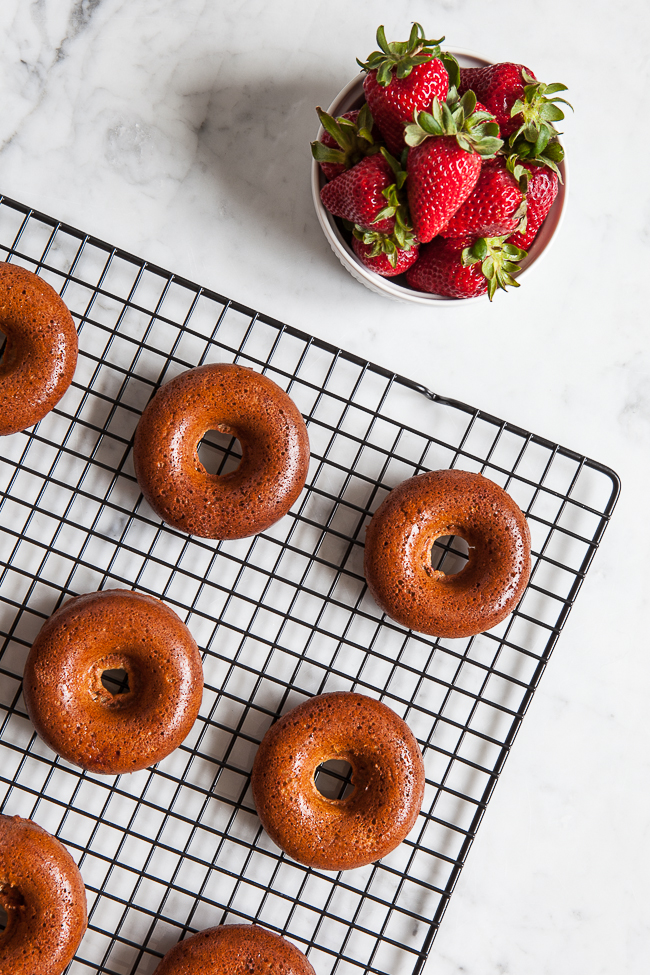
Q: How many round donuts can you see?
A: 7